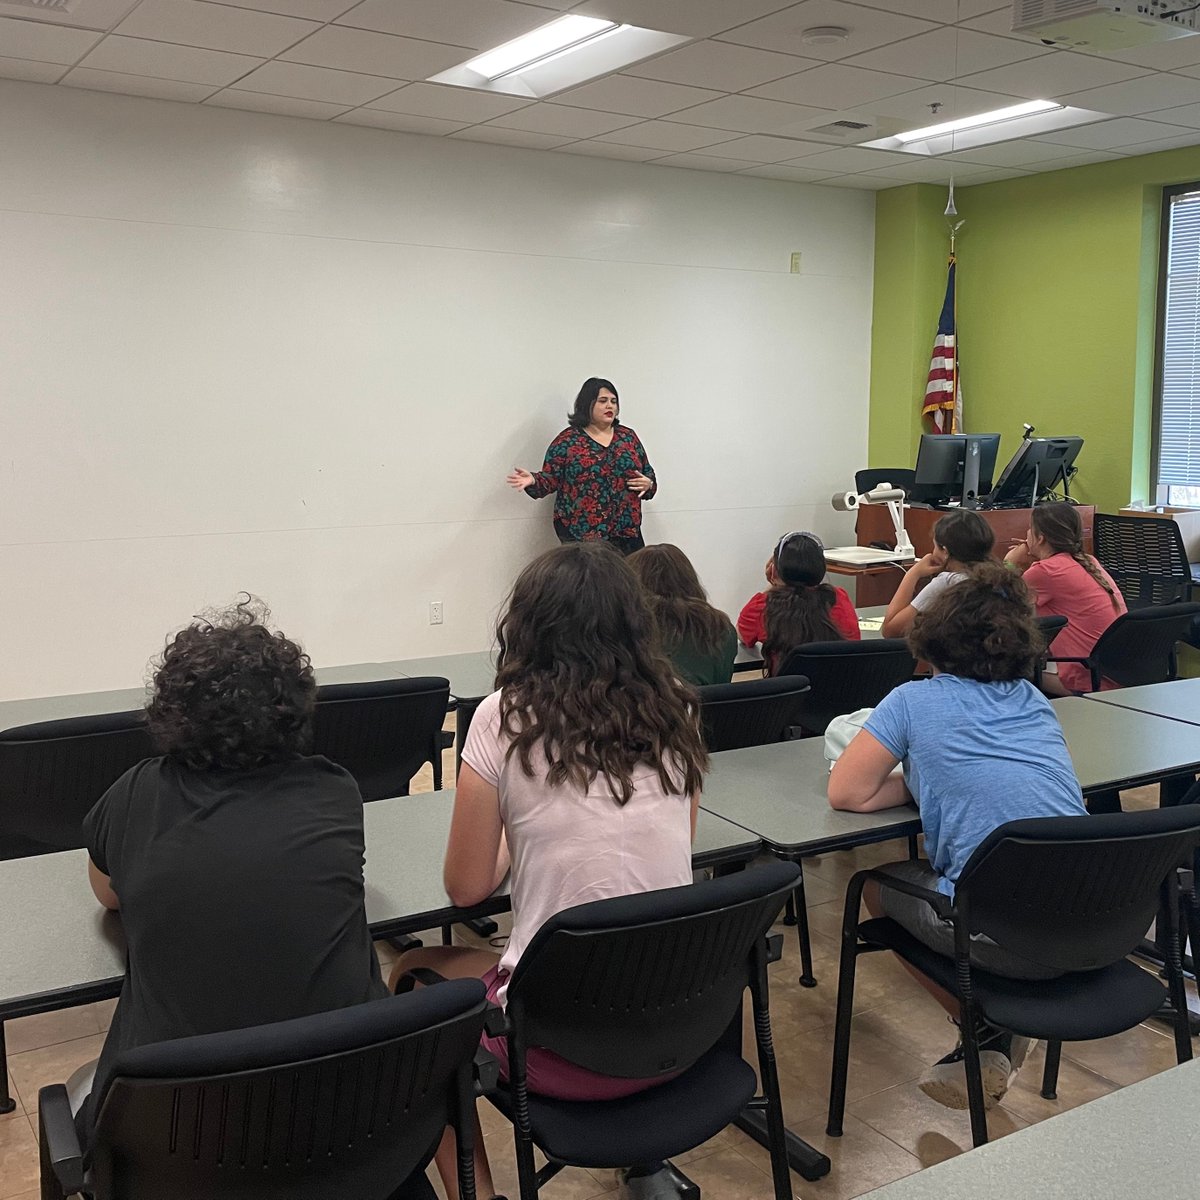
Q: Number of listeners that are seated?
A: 7